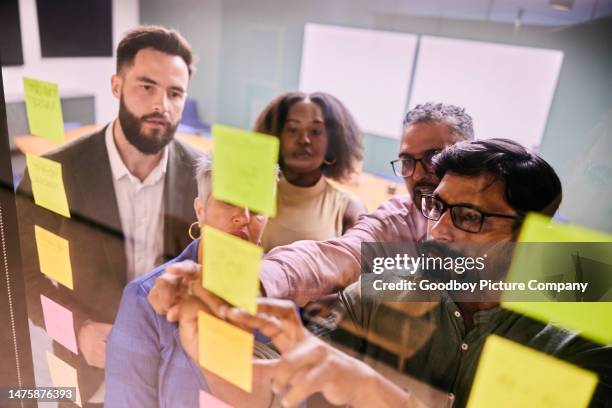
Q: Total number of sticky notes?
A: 11